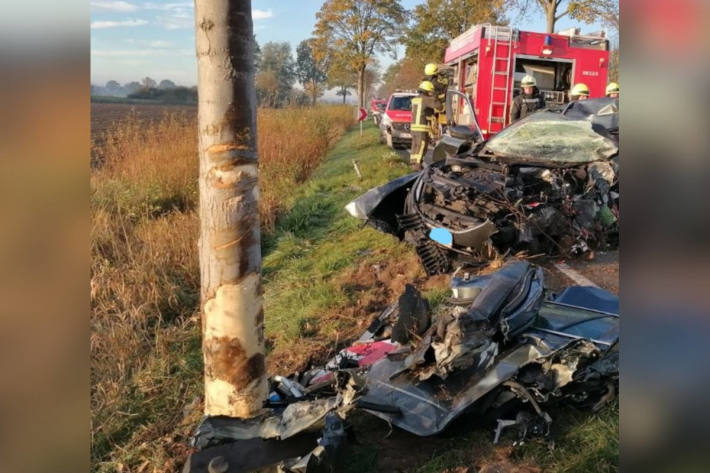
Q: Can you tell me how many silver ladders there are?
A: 1